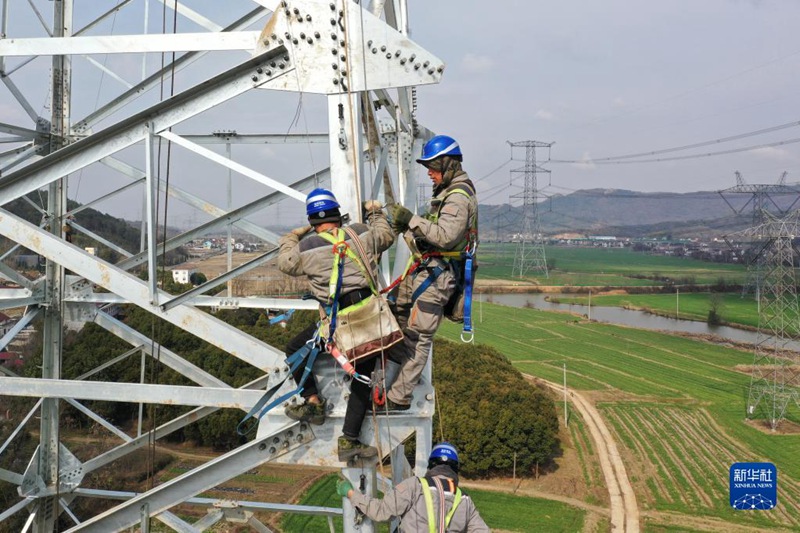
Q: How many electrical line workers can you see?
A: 3